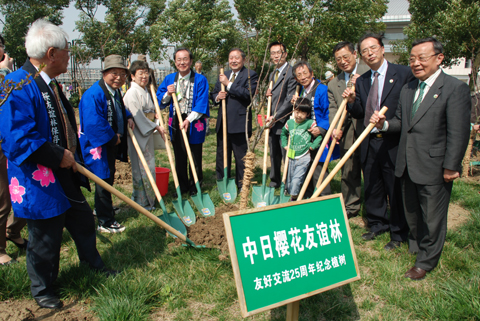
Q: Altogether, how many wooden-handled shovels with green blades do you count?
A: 10